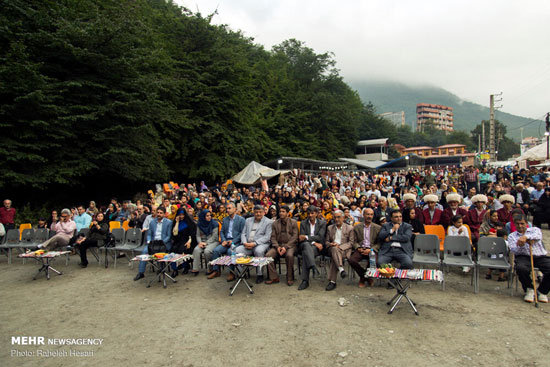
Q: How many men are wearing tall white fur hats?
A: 5